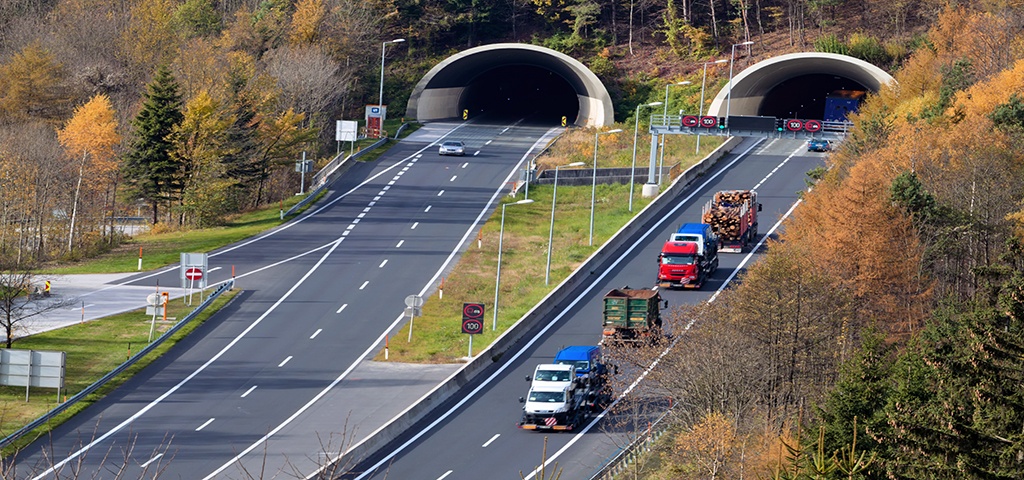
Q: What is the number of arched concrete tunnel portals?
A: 2